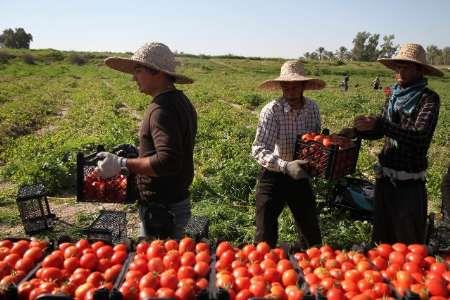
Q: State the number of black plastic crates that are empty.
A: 3